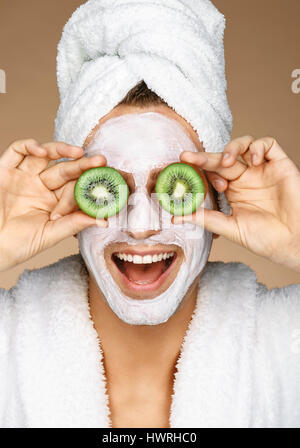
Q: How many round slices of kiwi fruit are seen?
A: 2